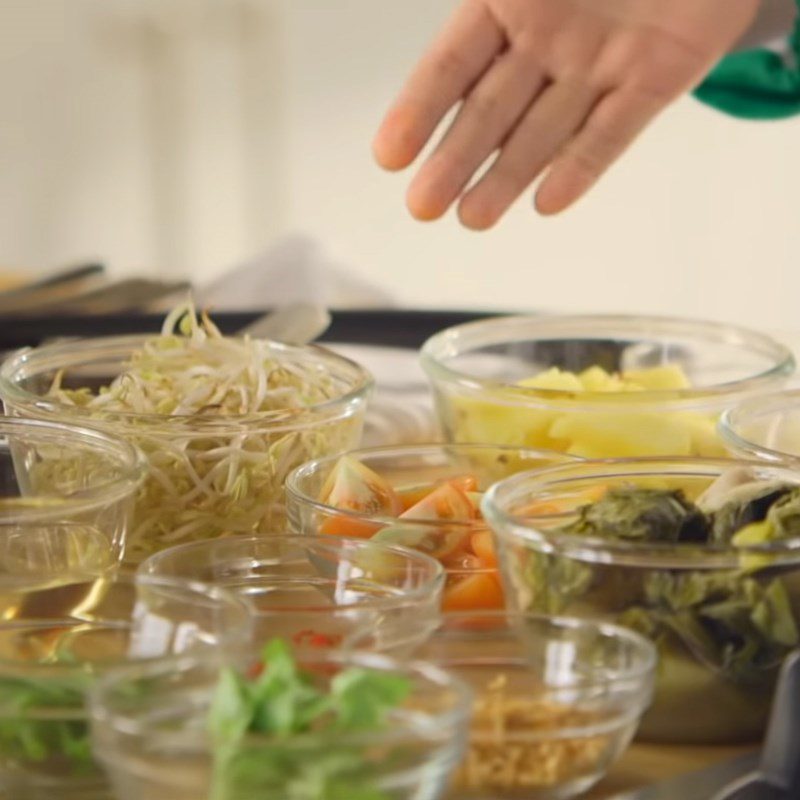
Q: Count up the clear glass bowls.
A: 10